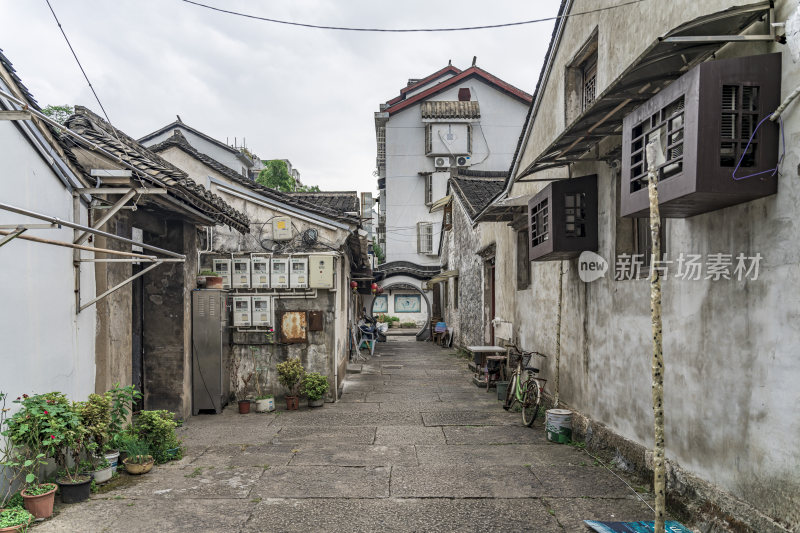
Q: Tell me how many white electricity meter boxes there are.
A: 7